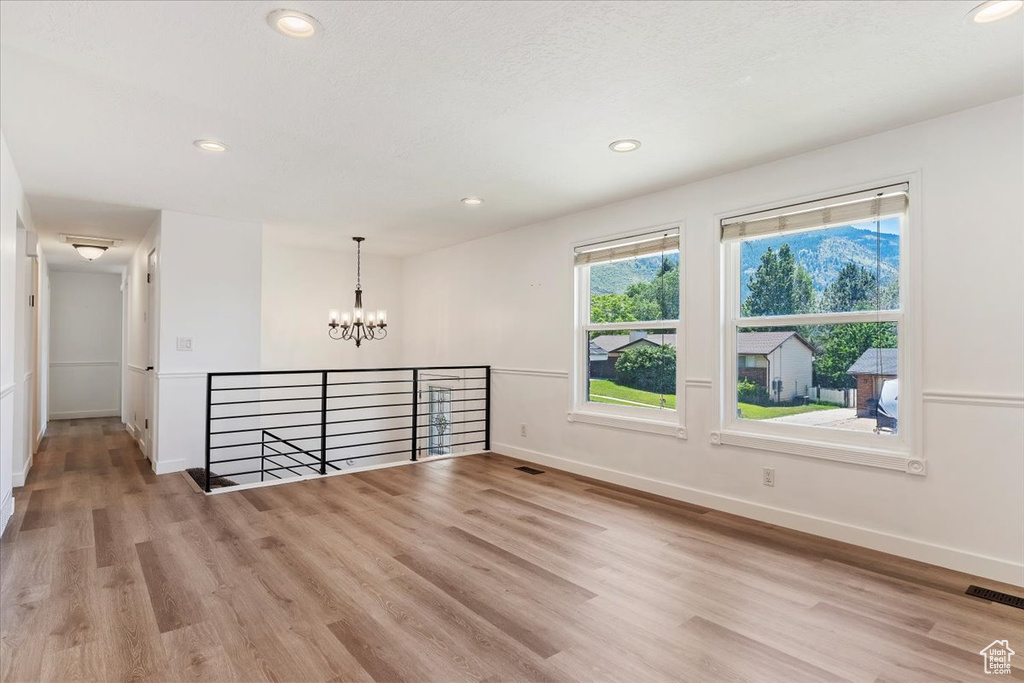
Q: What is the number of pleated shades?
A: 2